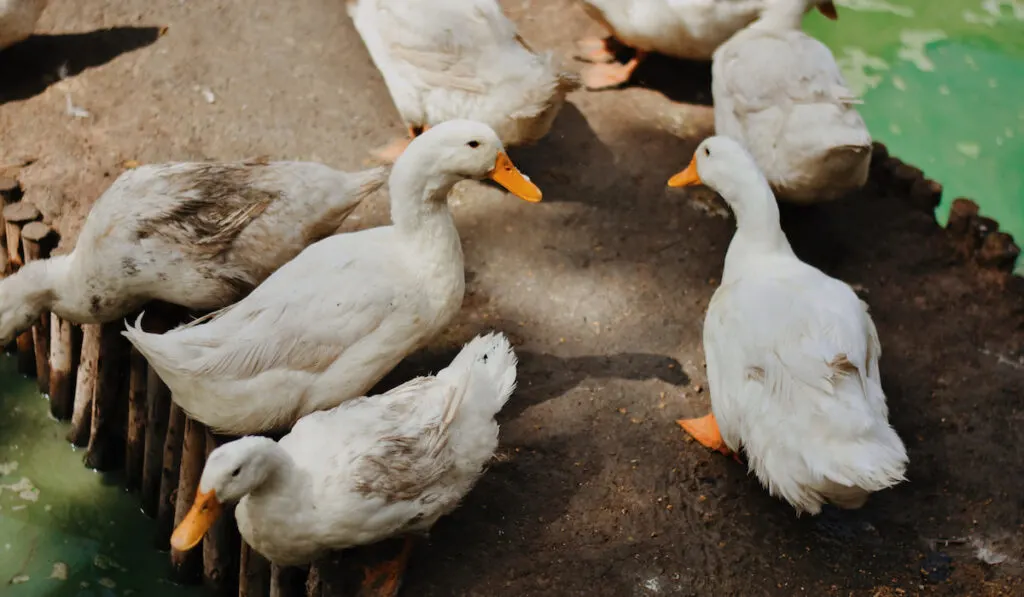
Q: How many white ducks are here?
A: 8